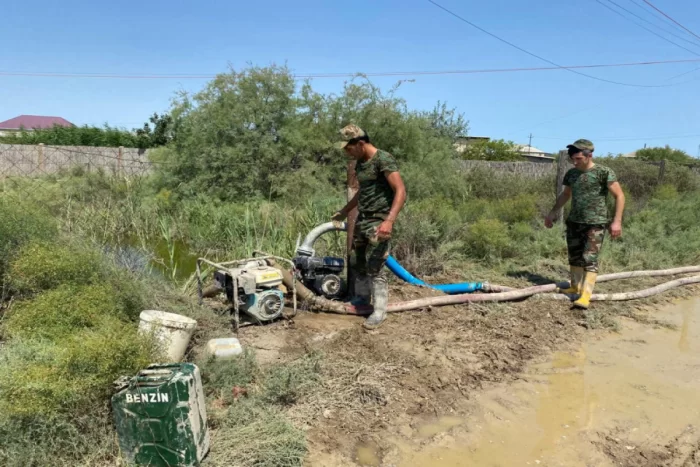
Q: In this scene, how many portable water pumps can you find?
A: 2